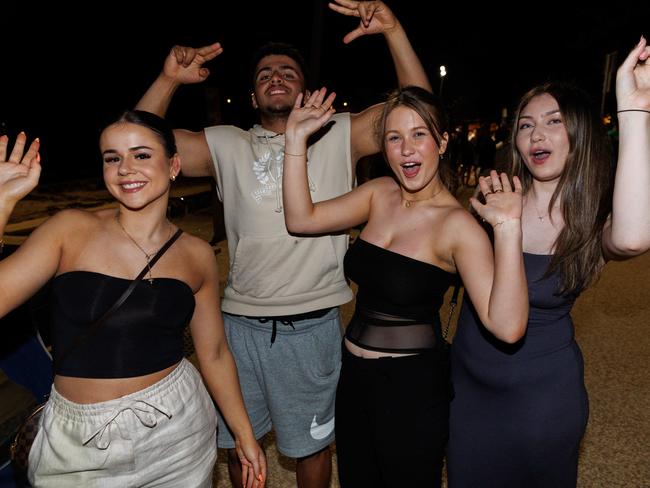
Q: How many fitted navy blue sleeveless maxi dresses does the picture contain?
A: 1